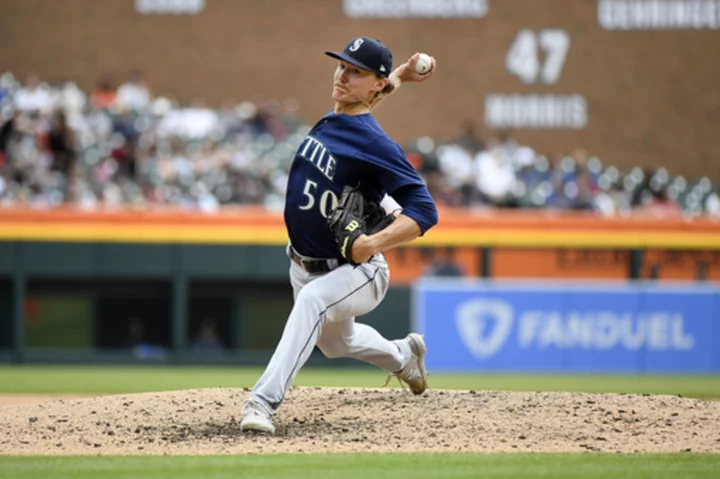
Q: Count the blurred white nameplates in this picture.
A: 4